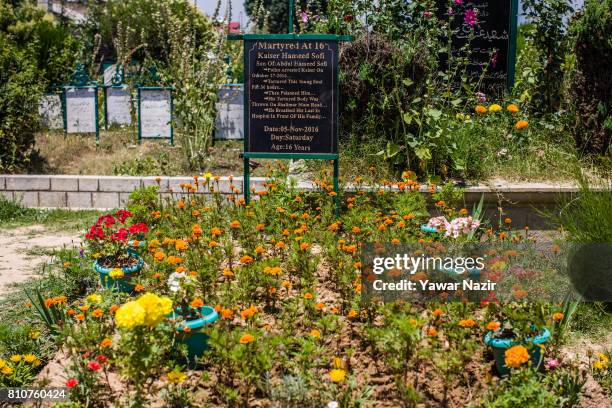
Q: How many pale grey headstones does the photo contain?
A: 5